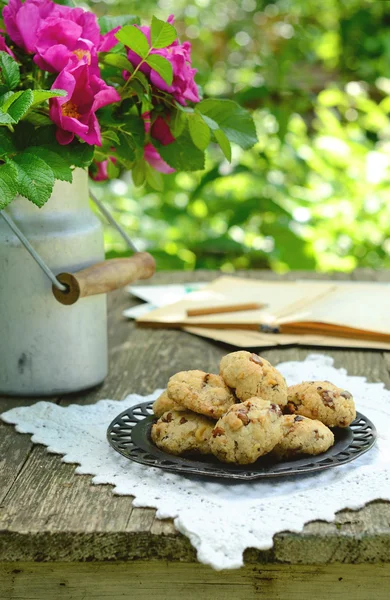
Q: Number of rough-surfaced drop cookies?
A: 7